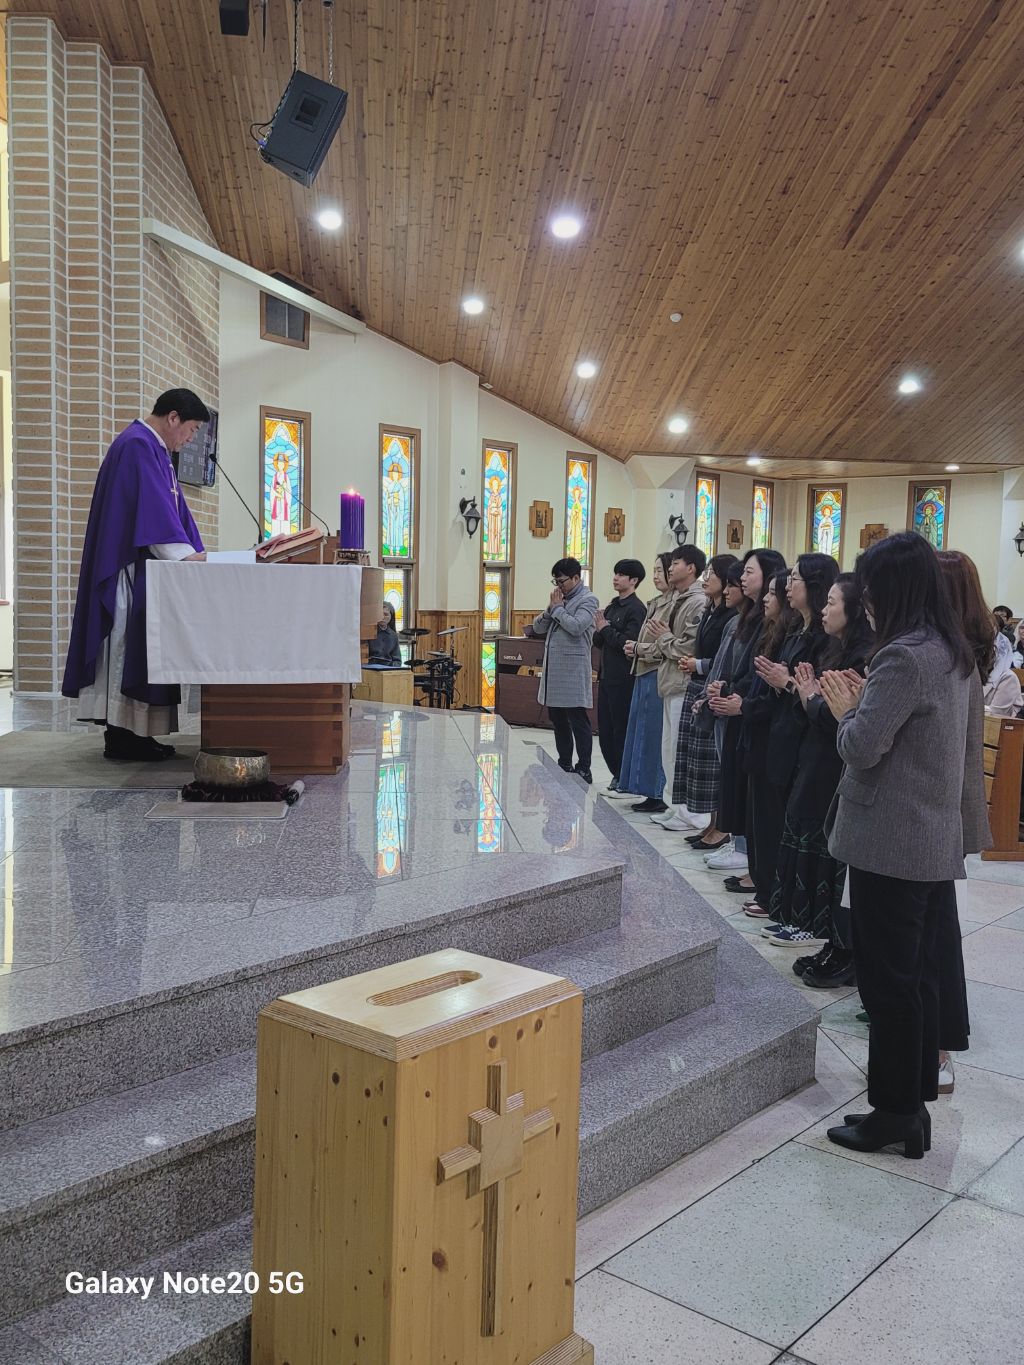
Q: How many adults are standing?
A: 13